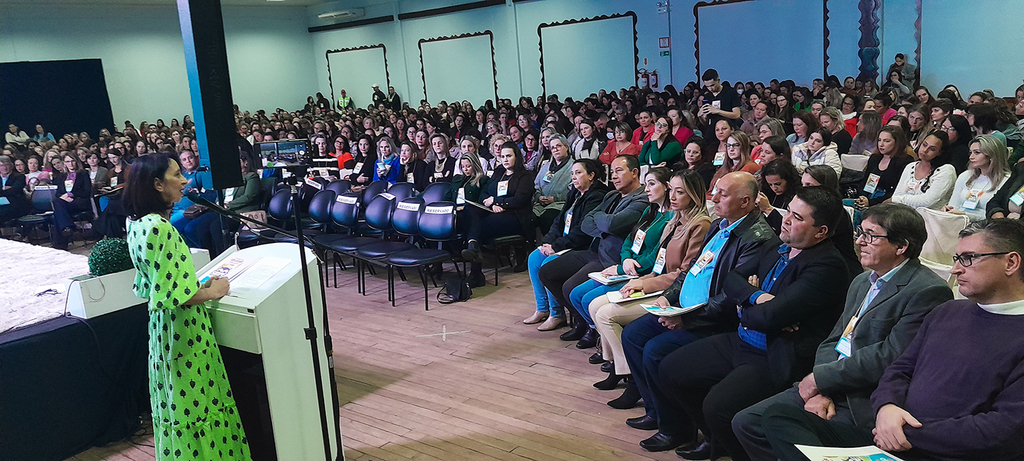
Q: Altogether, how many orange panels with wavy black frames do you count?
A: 0